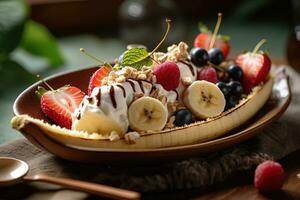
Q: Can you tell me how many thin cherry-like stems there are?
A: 5